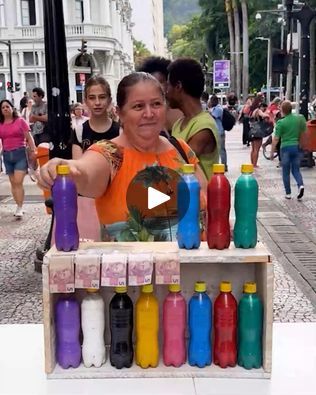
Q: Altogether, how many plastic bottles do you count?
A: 12